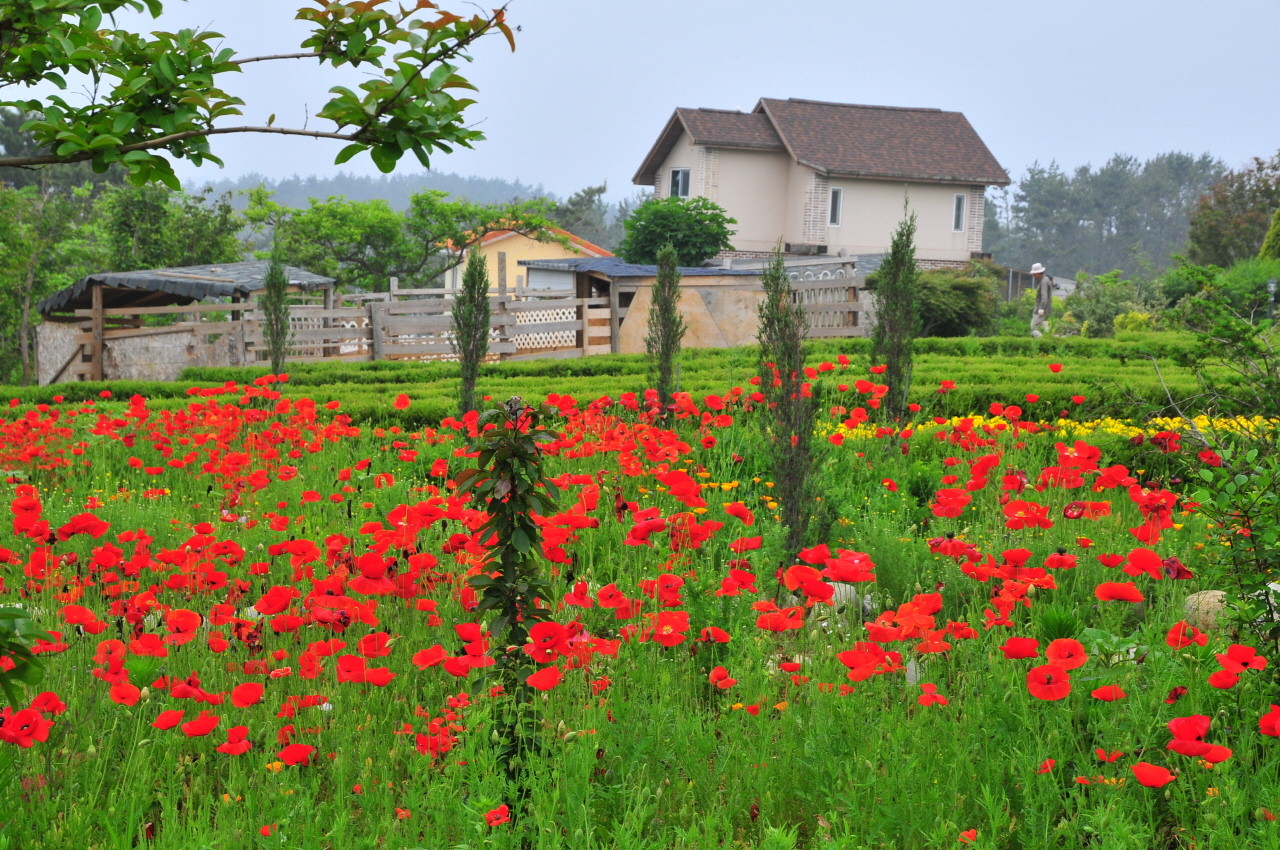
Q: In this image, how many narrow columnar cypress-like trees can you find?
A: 5